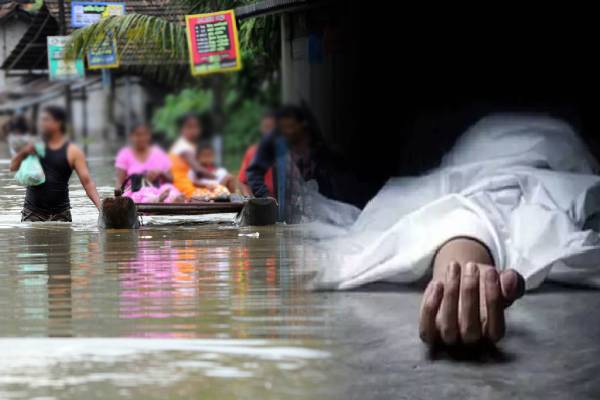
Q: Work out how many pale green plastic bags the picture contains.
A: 1